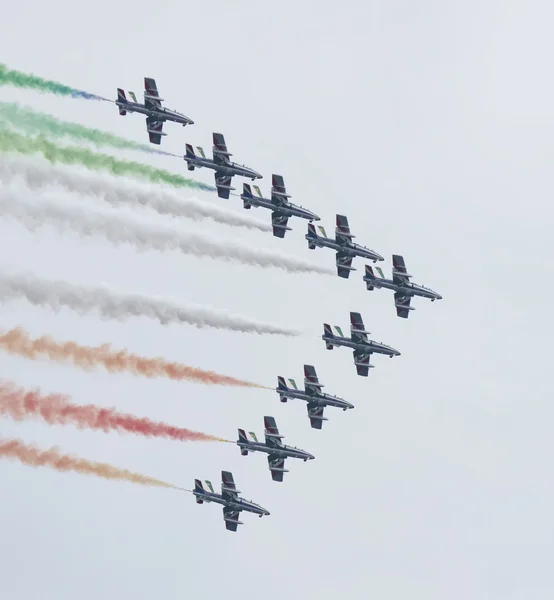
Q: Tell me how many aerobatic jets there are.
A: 9